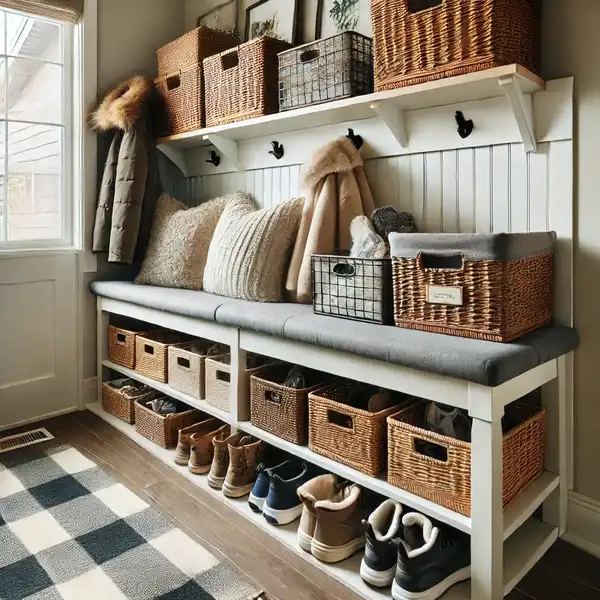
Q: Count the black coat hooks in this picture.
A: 4